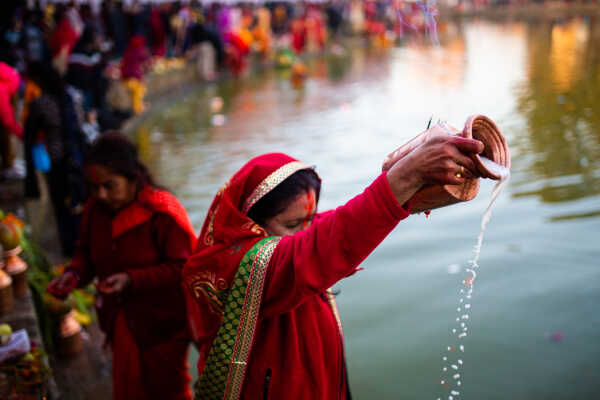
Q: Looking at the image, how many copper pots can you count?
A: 4